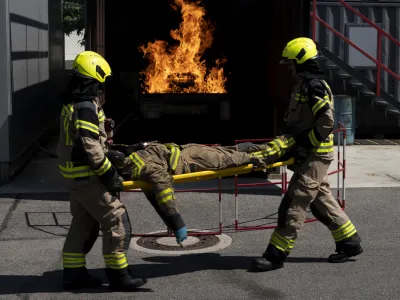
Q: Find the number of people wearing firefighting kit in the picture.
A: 3